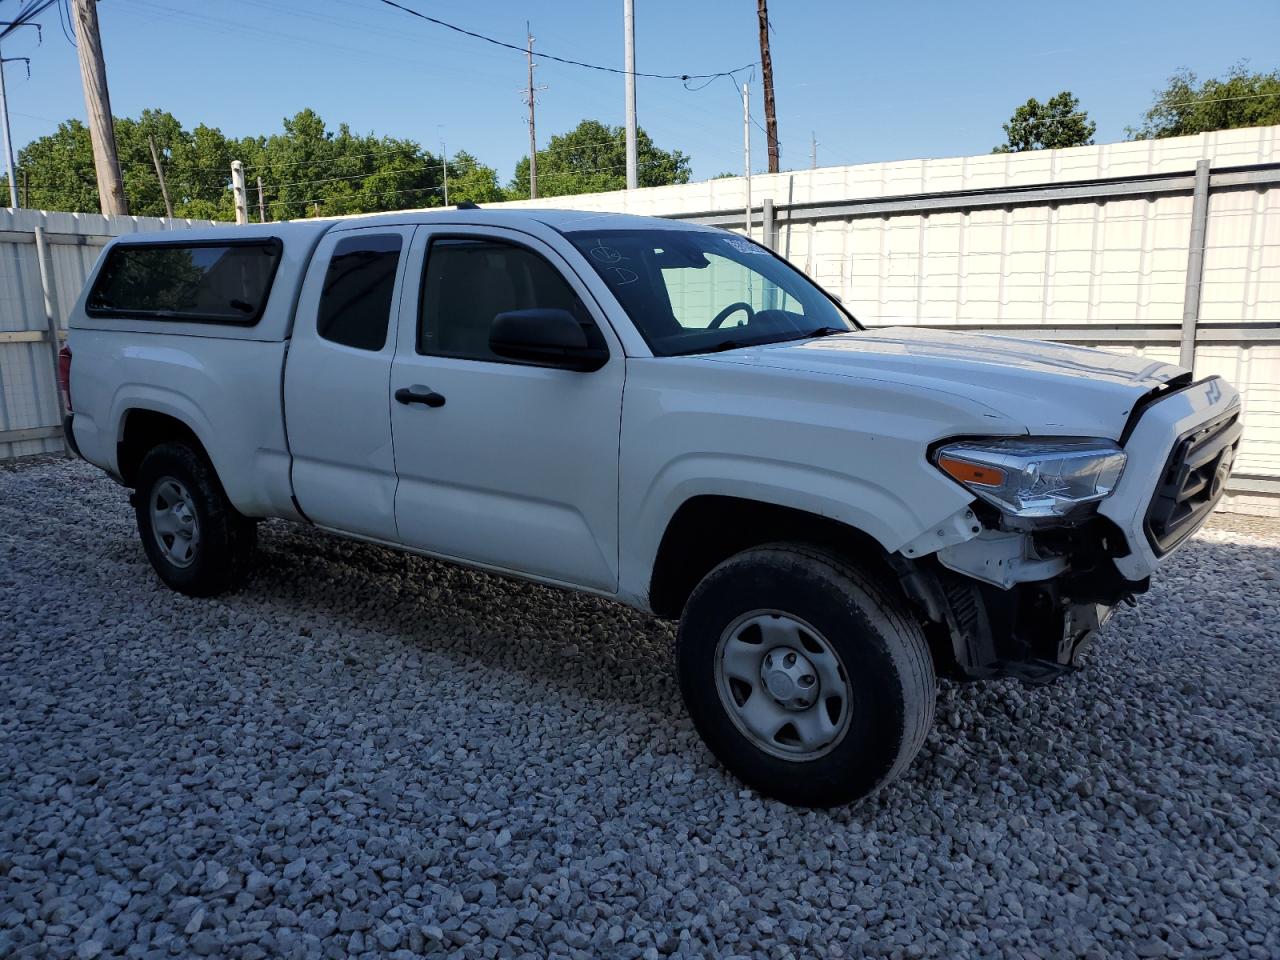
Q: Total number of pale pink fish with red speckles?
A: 0